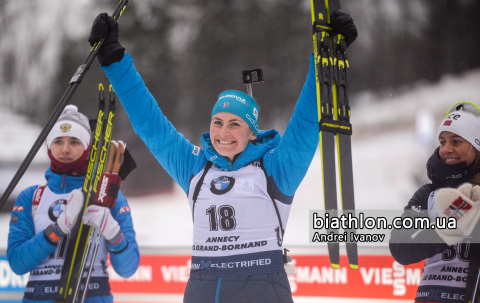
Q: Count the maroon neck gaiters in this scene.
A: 1